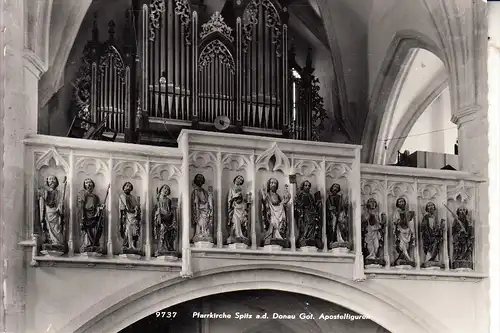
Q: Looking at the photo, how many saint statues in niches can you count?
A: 13